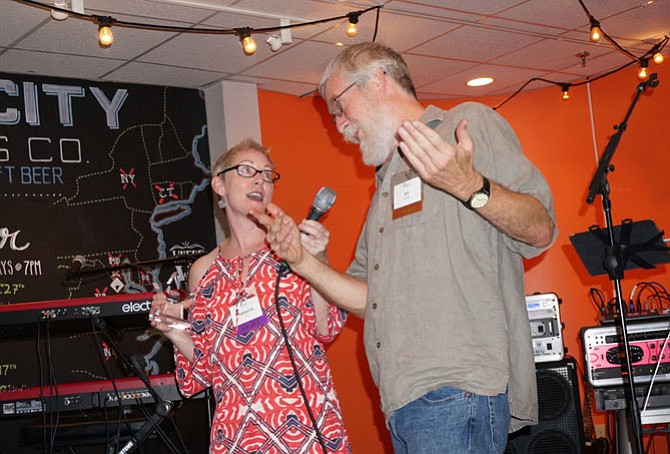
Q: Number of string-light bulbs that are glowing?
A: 7